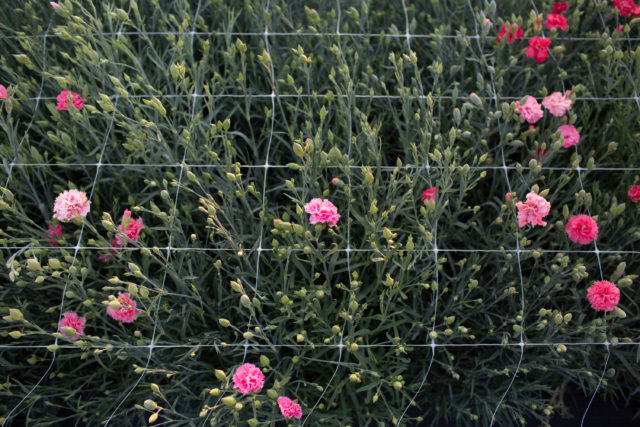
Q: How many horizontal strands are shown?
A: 5